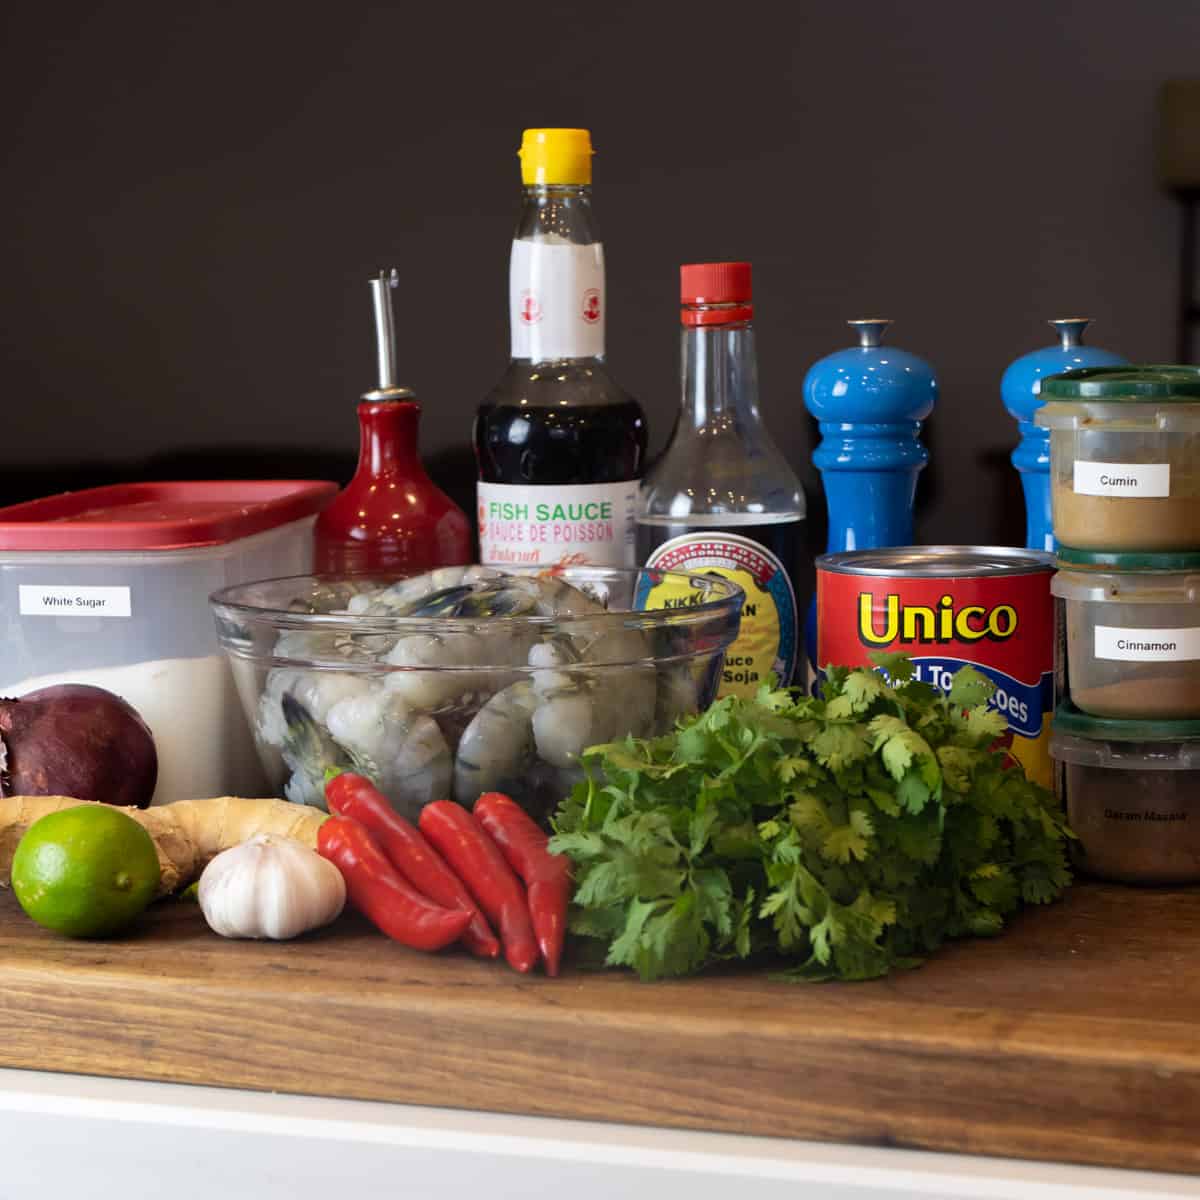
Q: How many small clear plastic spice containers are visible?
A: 3